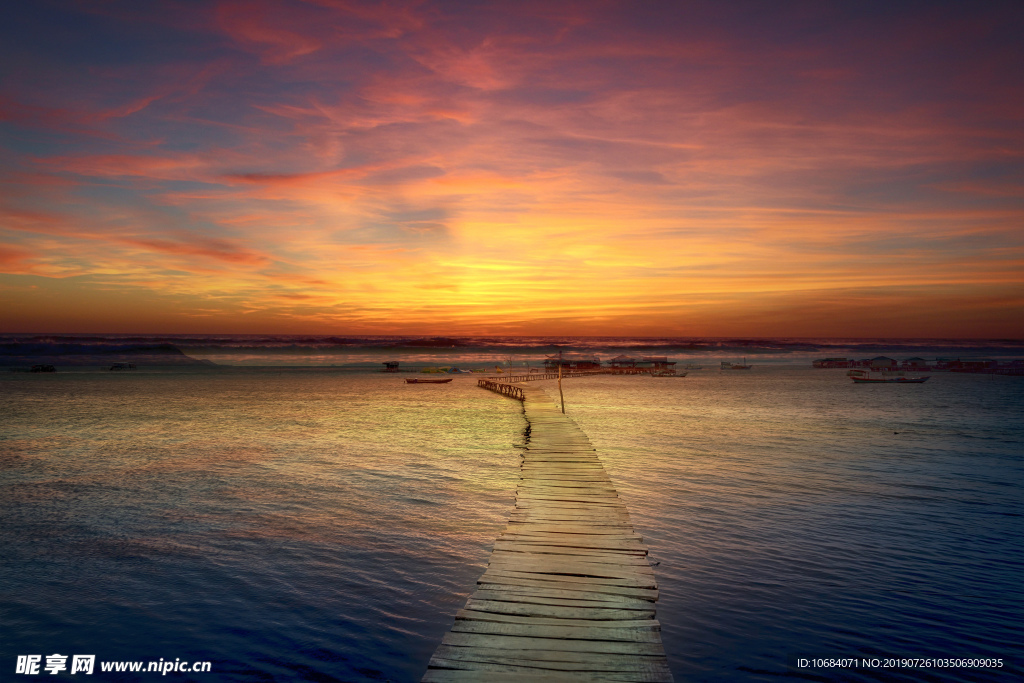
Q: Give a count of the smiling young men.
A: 0